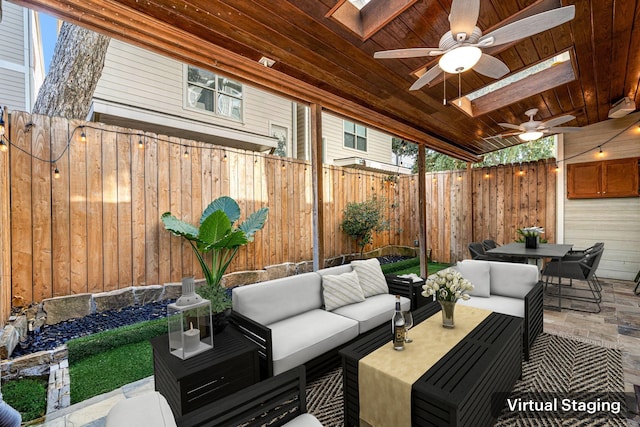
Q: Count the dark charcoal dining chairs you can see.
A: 4